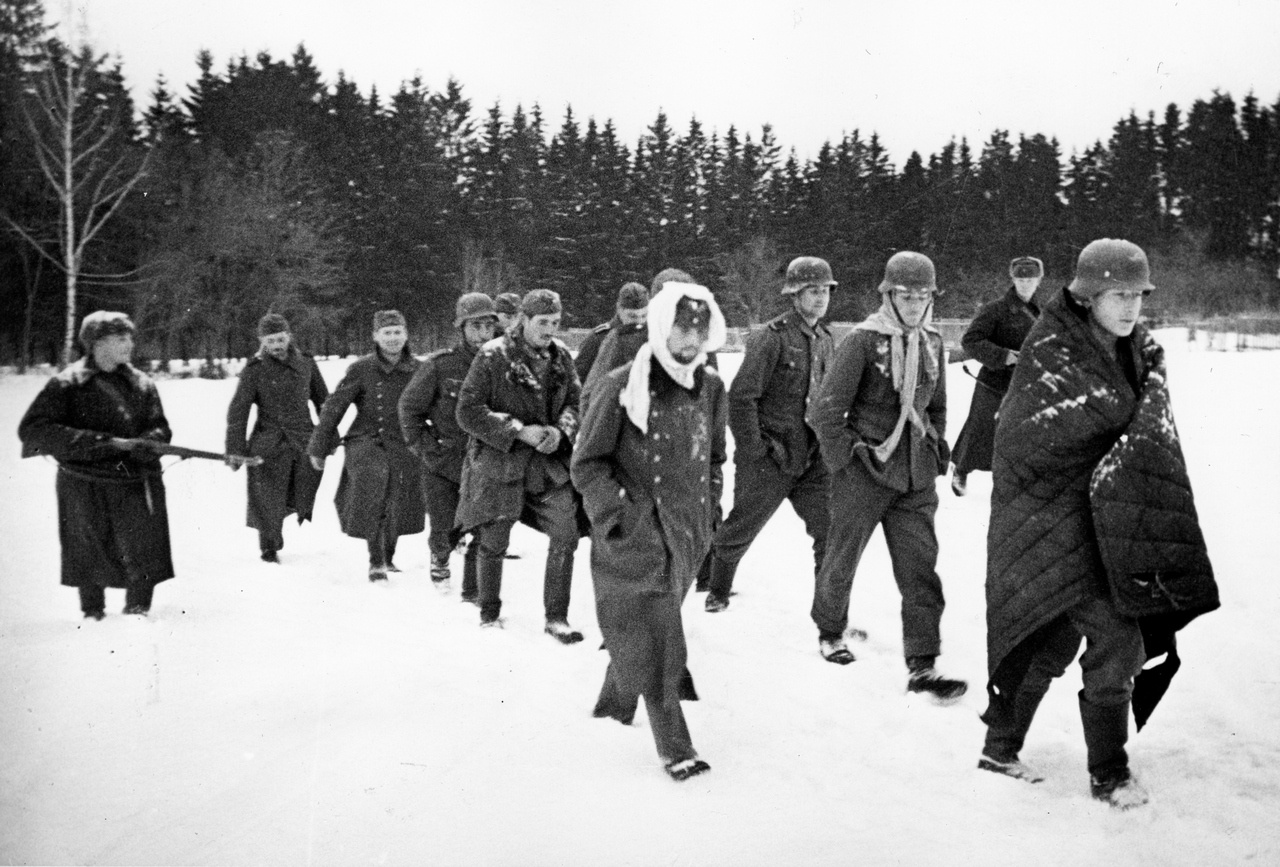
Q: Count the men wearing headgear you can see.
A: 13